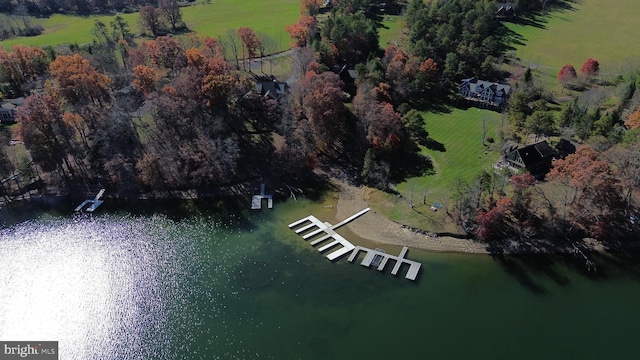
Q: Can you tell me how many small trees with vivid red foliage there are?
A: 2